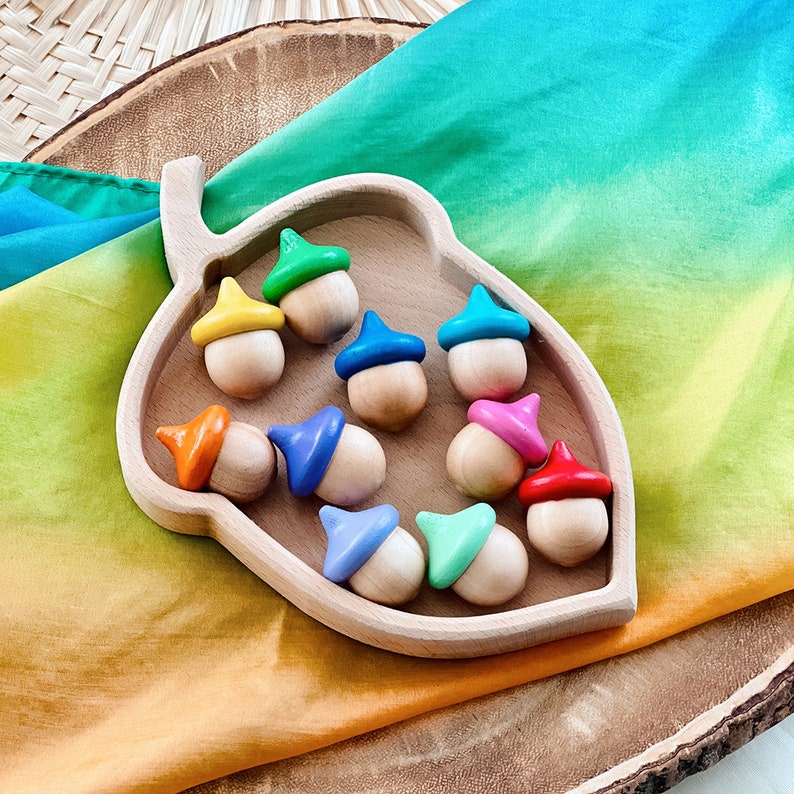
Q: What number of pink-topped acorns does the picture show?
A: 1